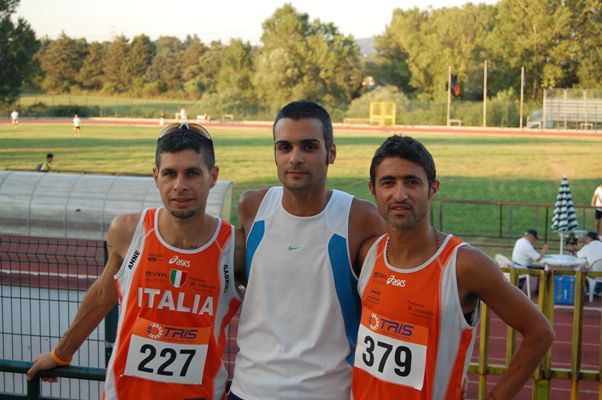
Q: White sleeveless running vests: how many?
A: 1